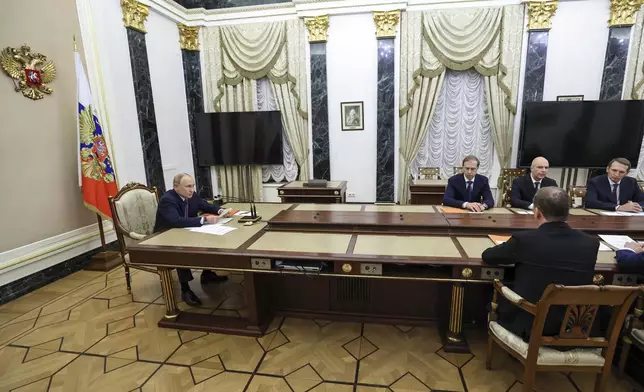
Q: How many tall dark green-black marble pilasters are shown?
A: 6